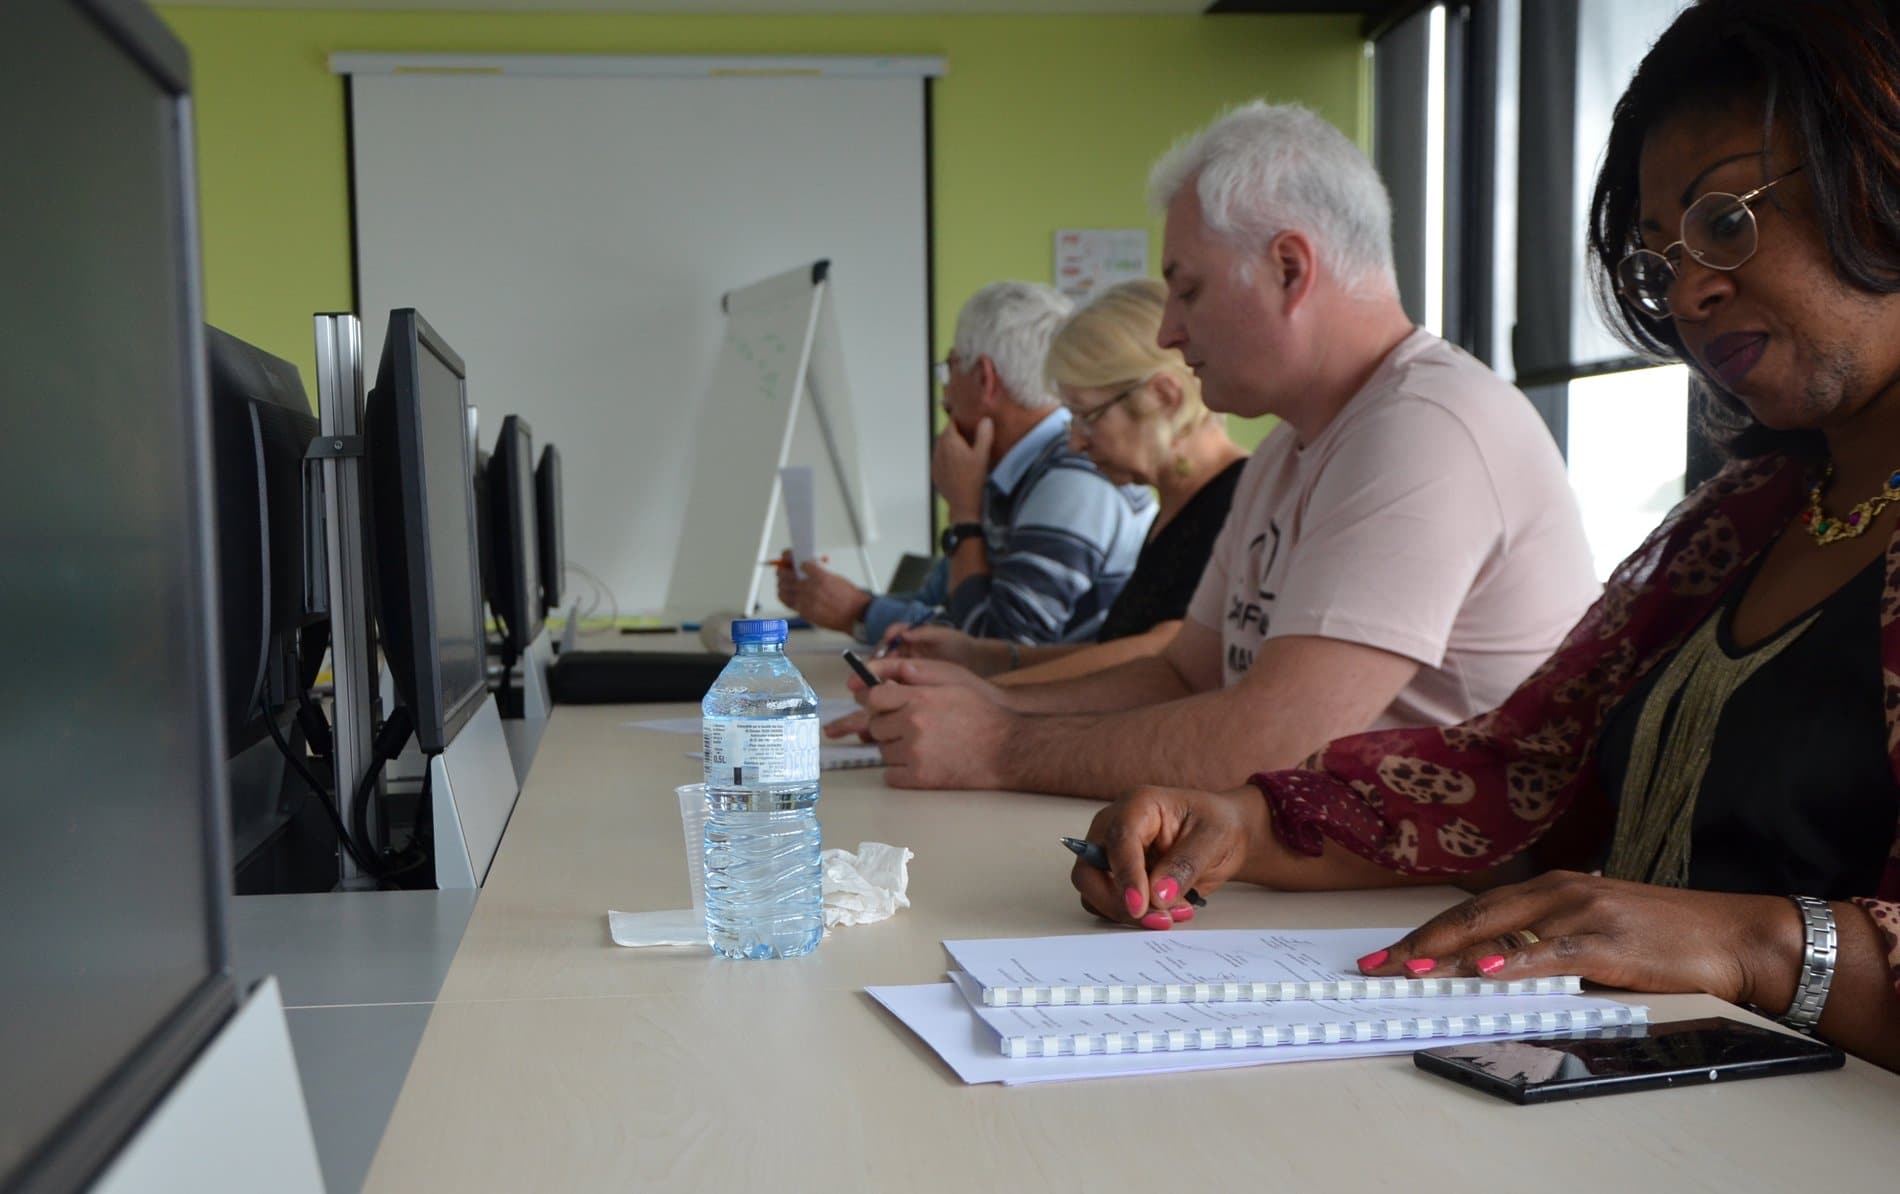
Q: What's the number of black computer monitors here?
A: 5